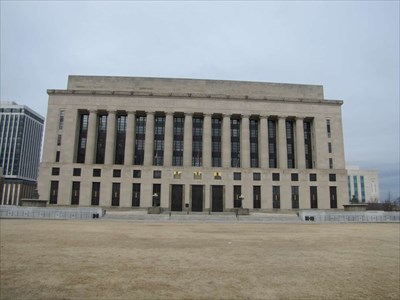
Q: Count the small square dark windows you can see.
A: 12